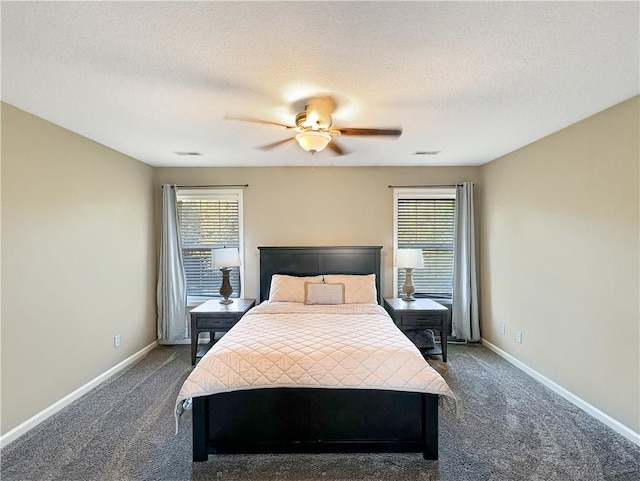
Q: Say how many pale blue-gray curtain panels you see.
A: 2